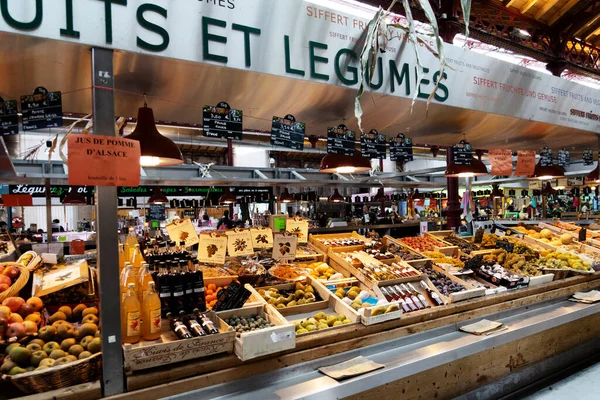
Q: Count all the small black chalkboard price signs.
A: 11